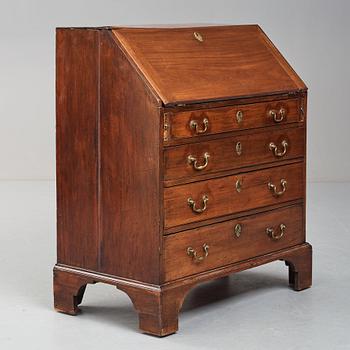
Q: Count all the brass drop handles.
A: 8